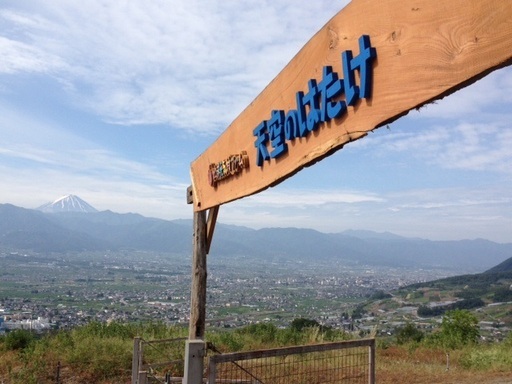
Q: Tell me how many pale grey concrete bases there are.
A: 1